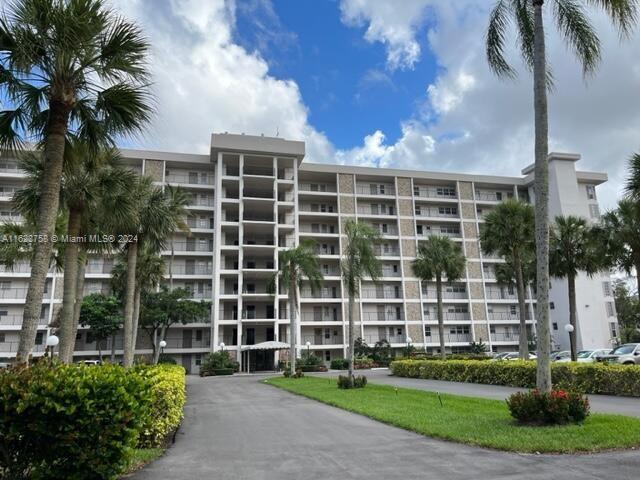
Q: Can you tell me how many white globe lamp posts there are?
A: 6